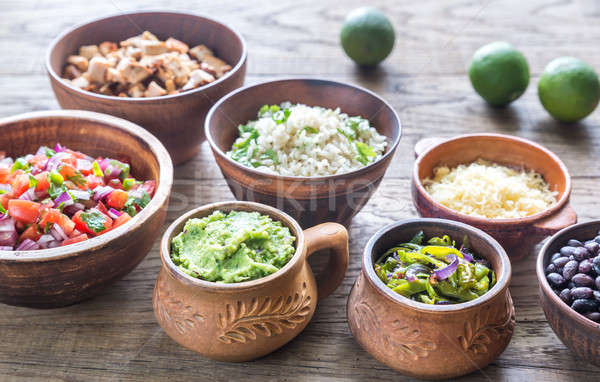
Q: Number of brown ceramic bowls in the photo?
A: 7